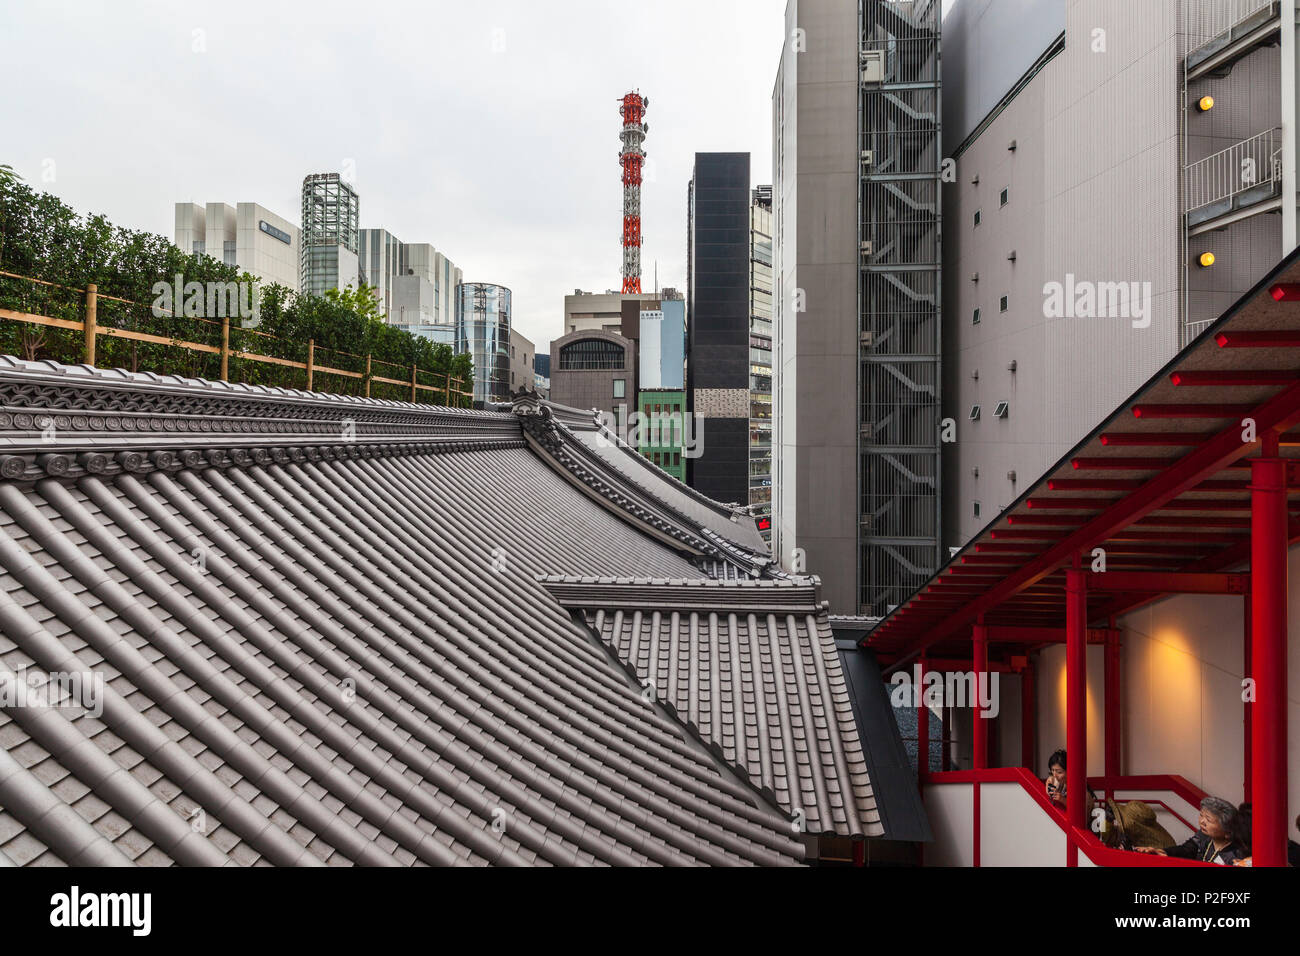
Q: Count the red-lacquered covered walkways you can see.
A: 1